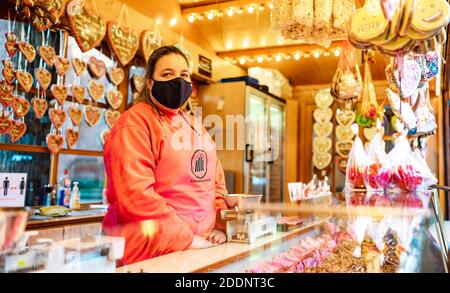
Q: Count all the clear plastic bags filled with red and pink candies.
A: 3